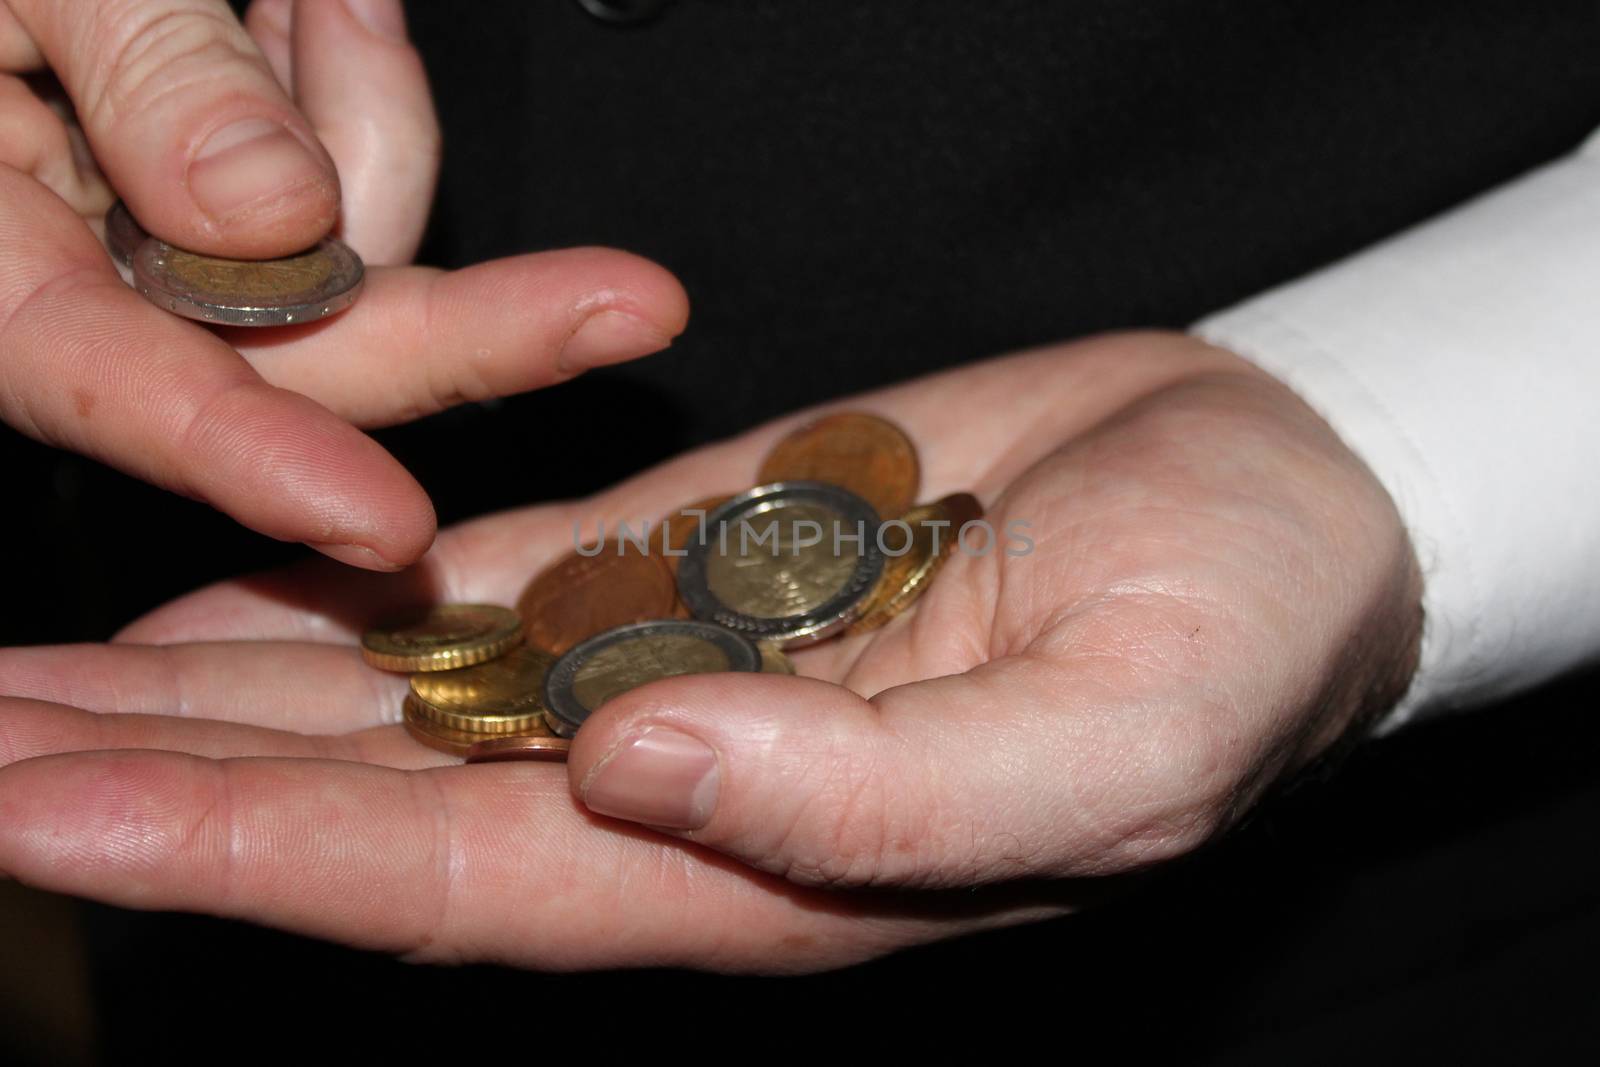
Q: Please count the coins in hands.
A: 14